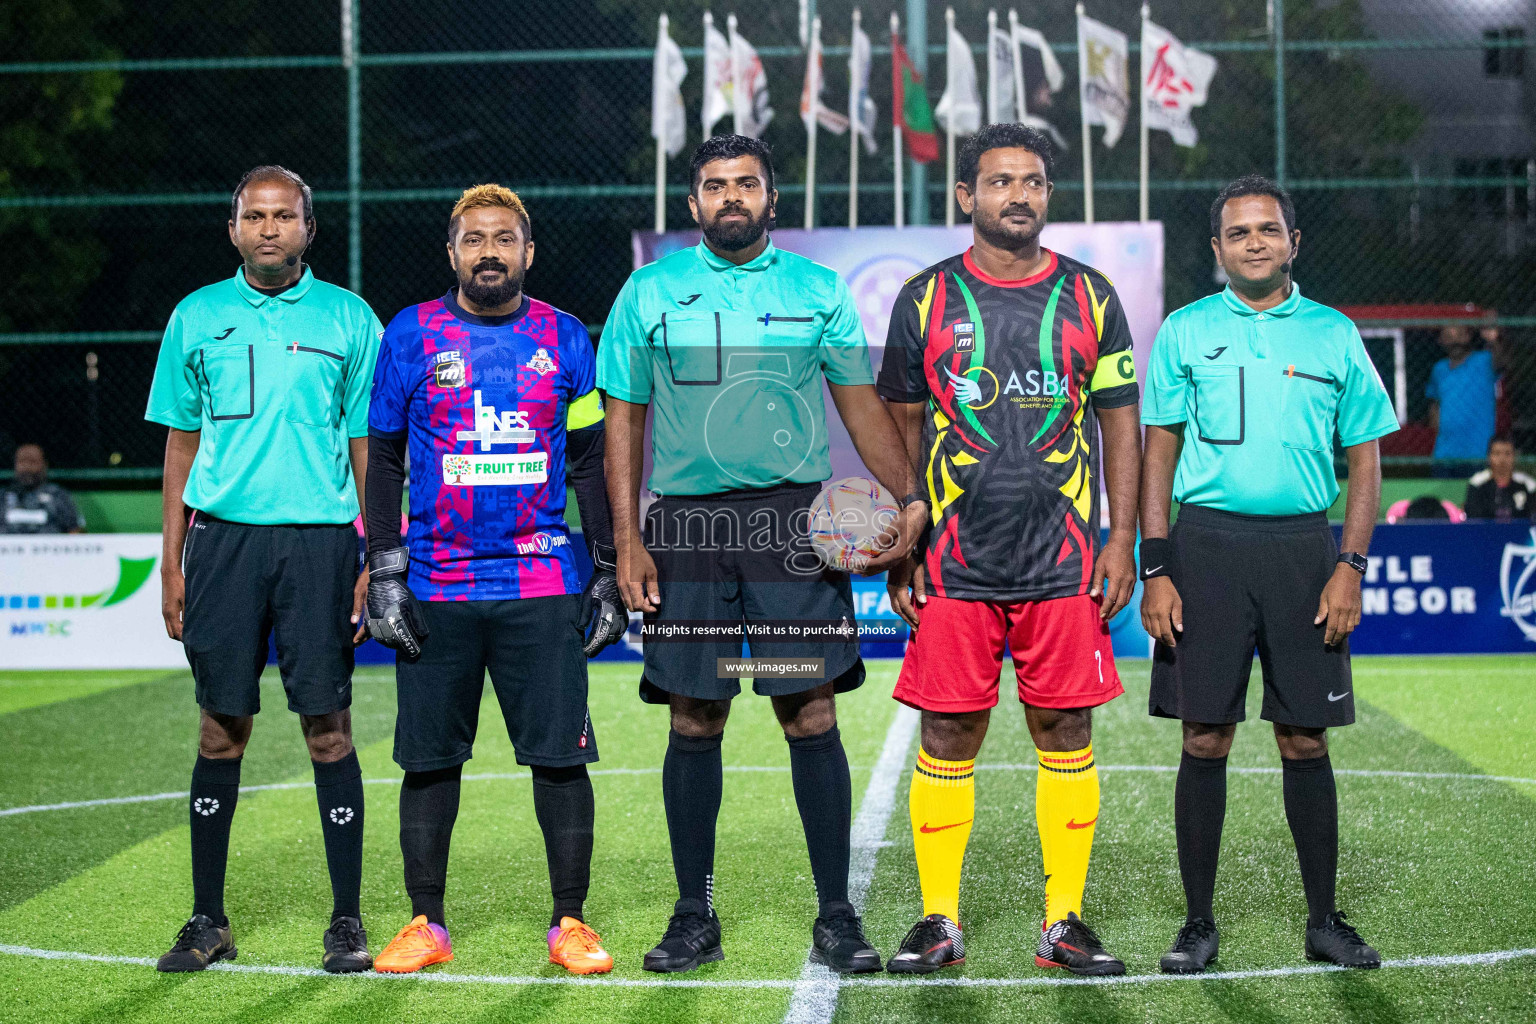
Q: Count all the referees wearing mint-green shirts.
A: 3